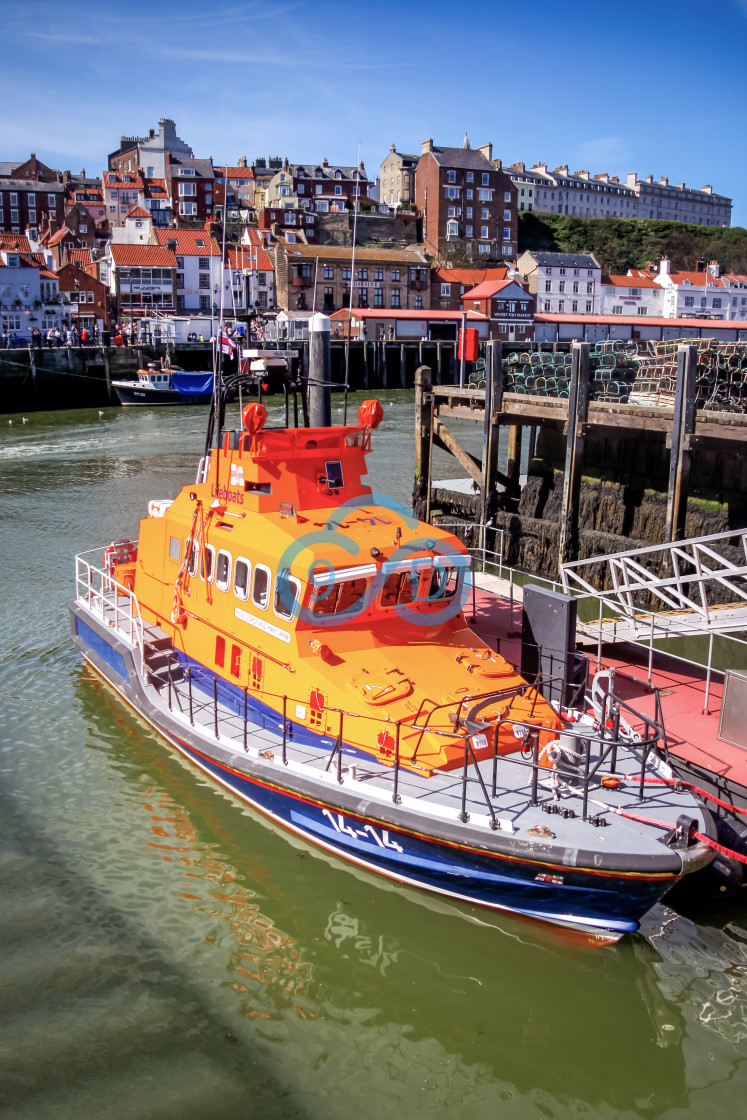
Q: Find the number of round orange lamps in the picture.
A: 2